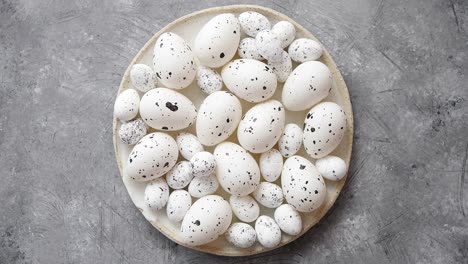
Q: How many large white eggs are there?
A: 12